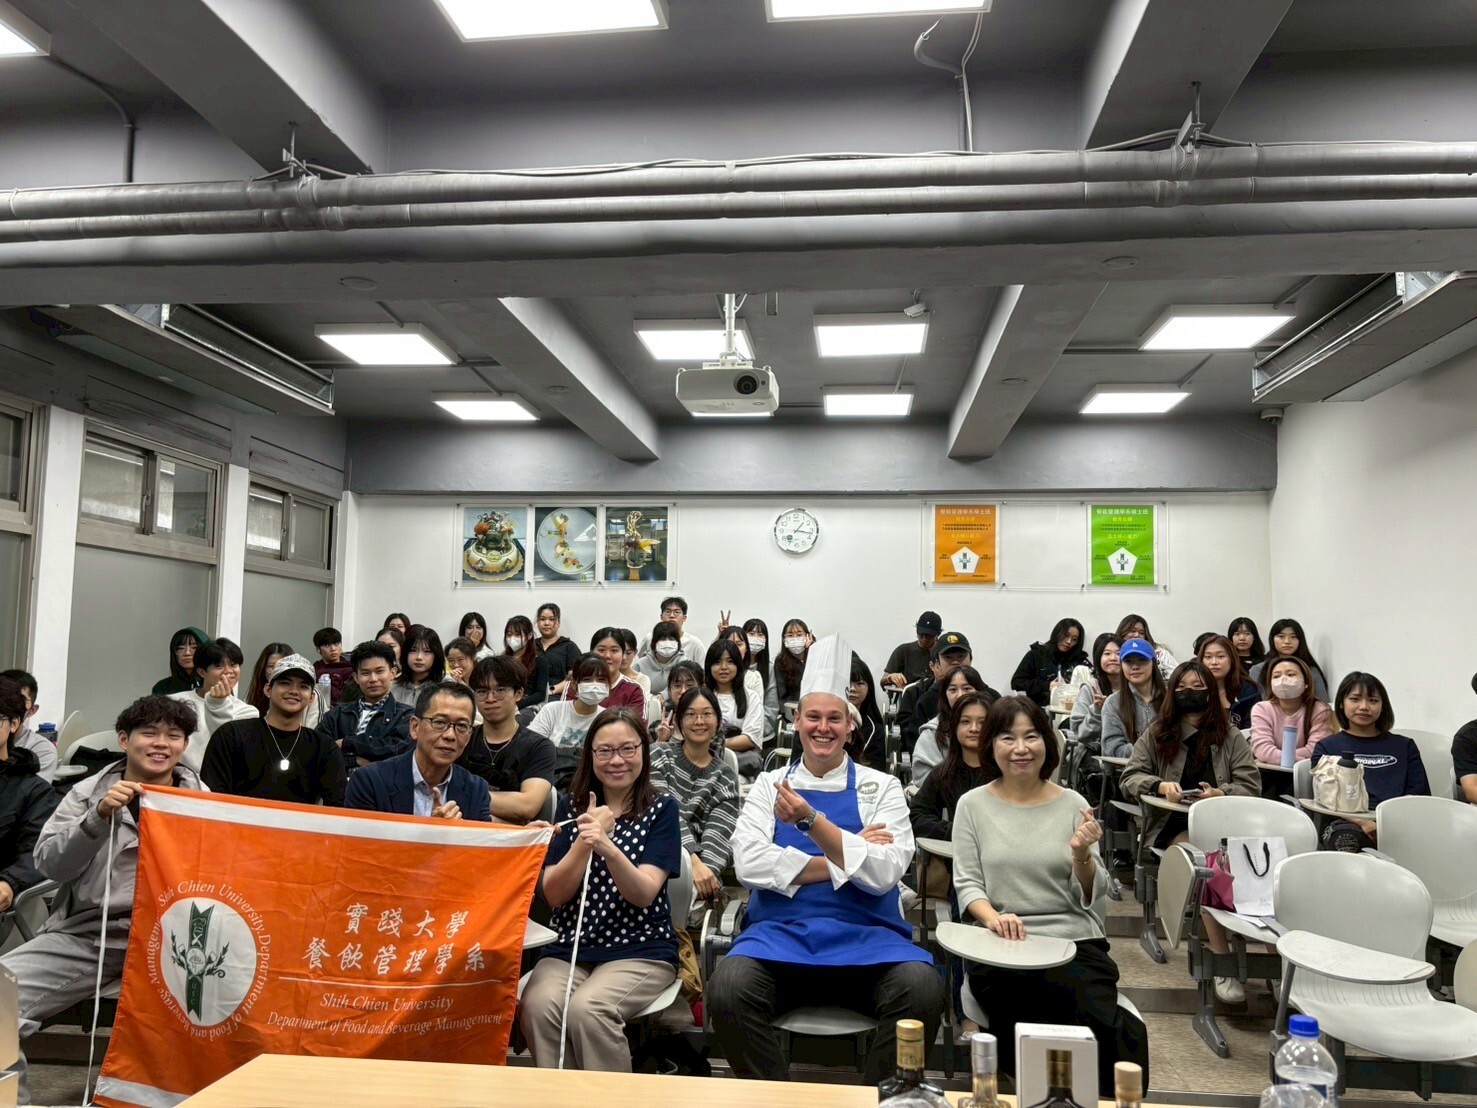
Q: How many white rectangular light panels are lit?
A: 11